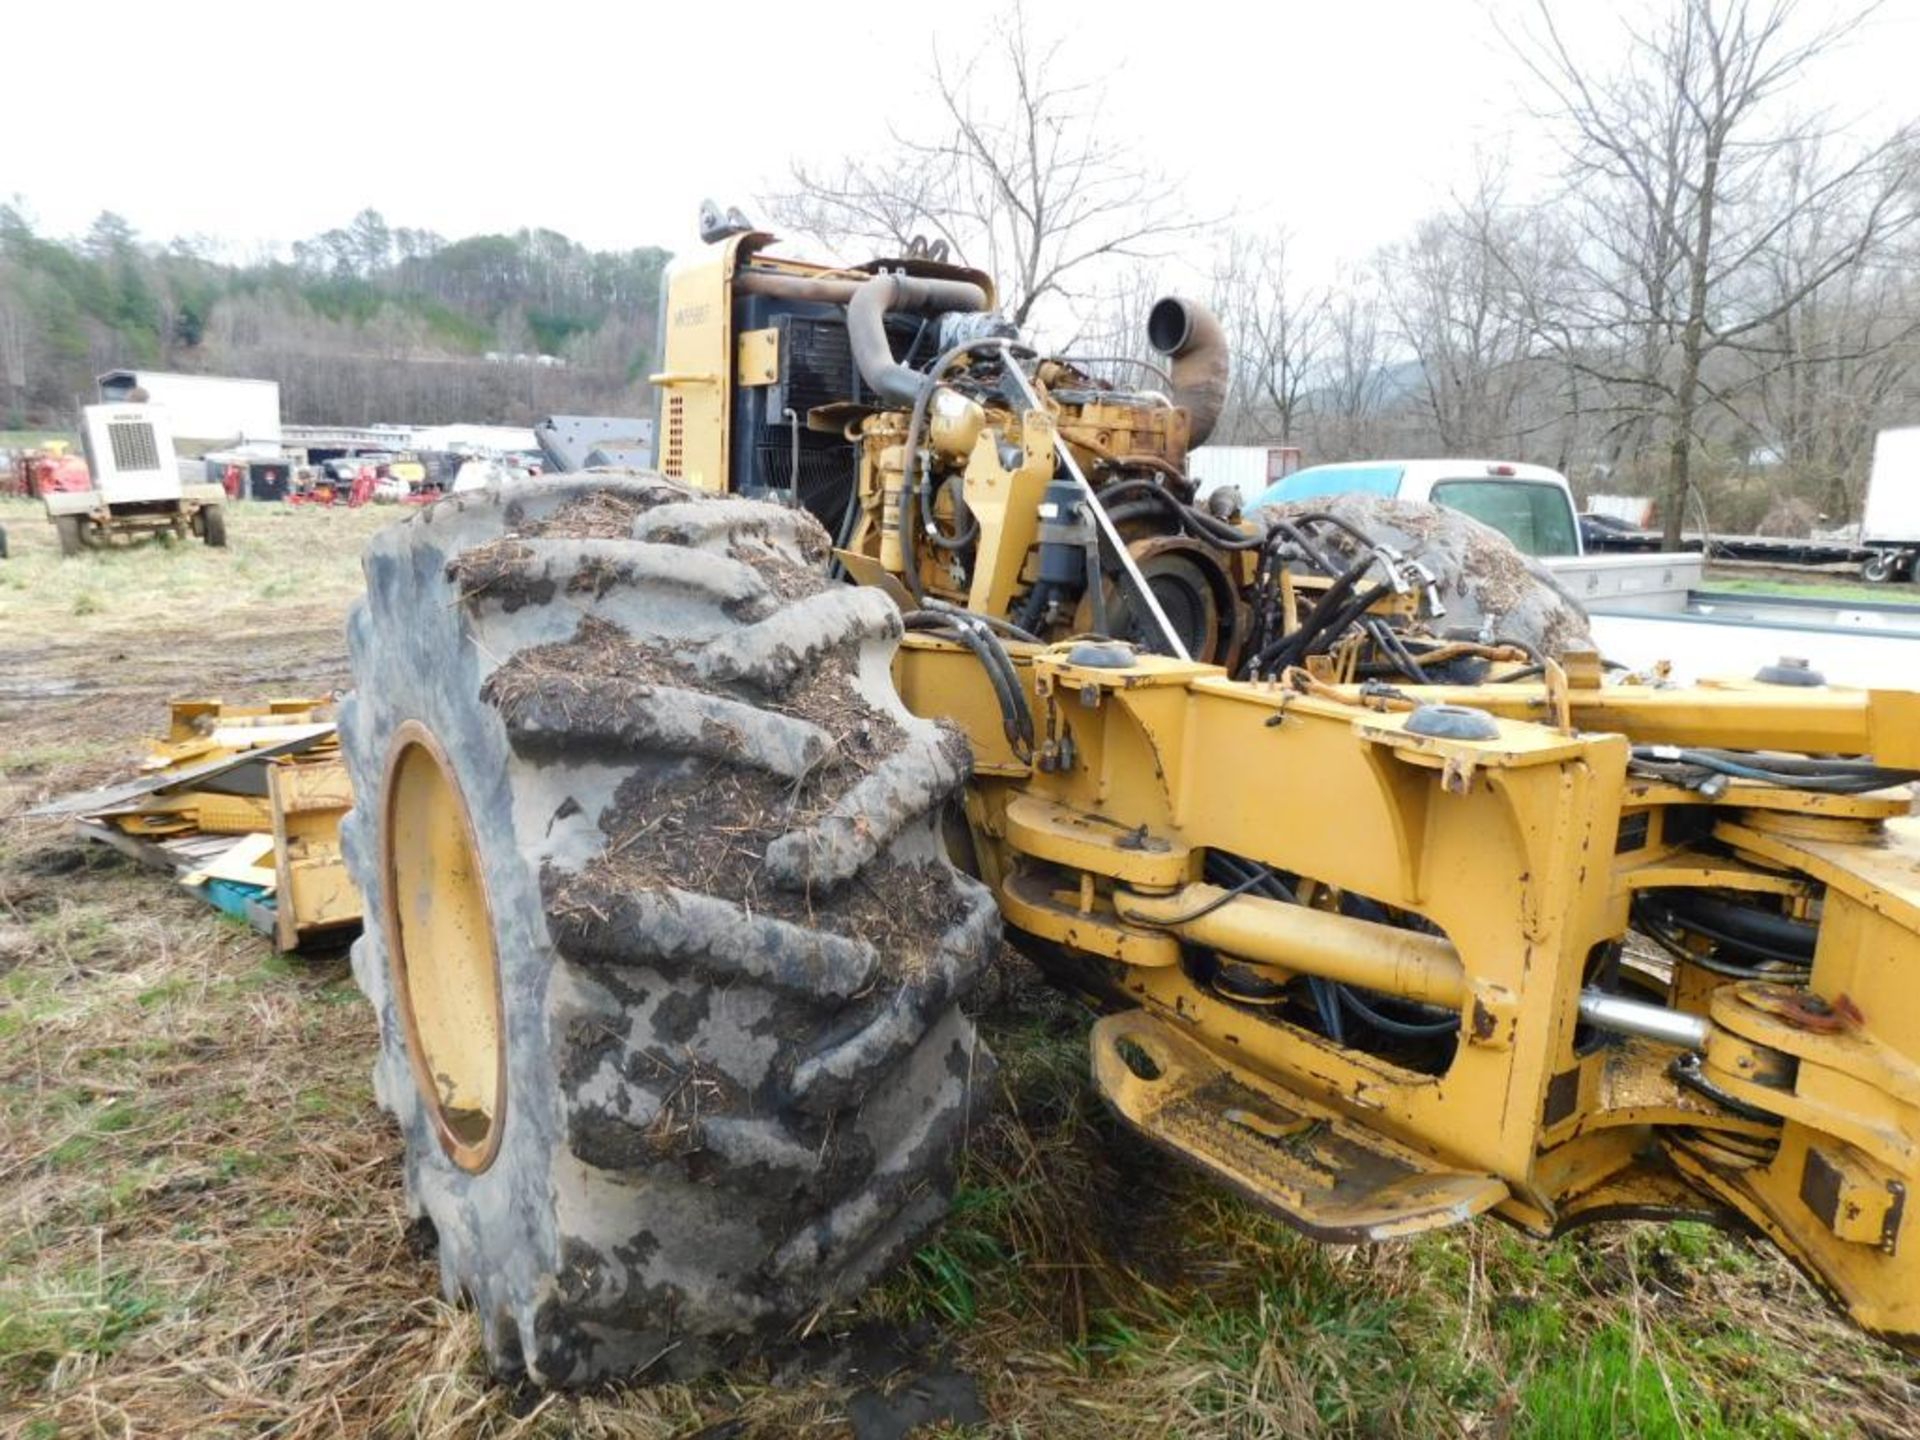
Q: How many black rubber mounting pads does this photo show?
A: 3